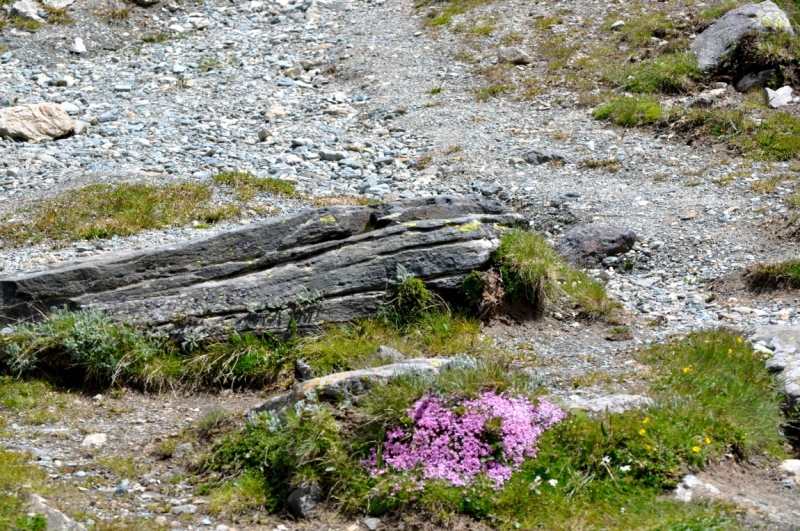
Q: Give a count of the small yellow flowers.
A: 9